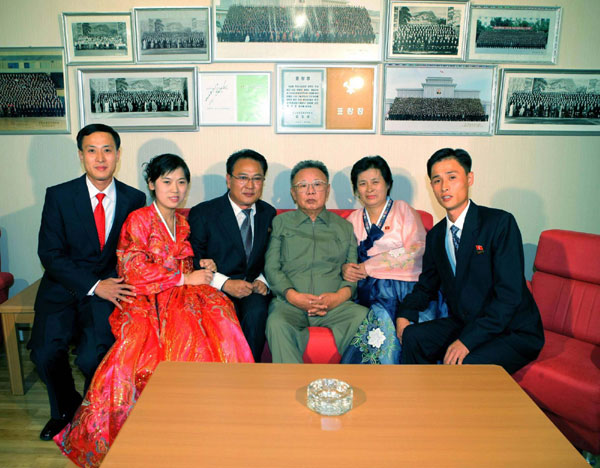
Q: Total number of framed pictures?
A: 11